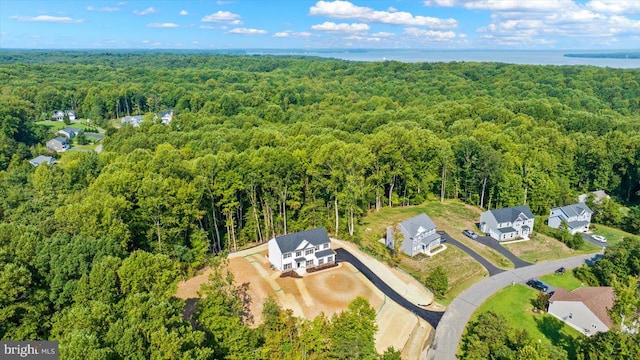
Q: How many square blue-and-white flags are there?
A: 0